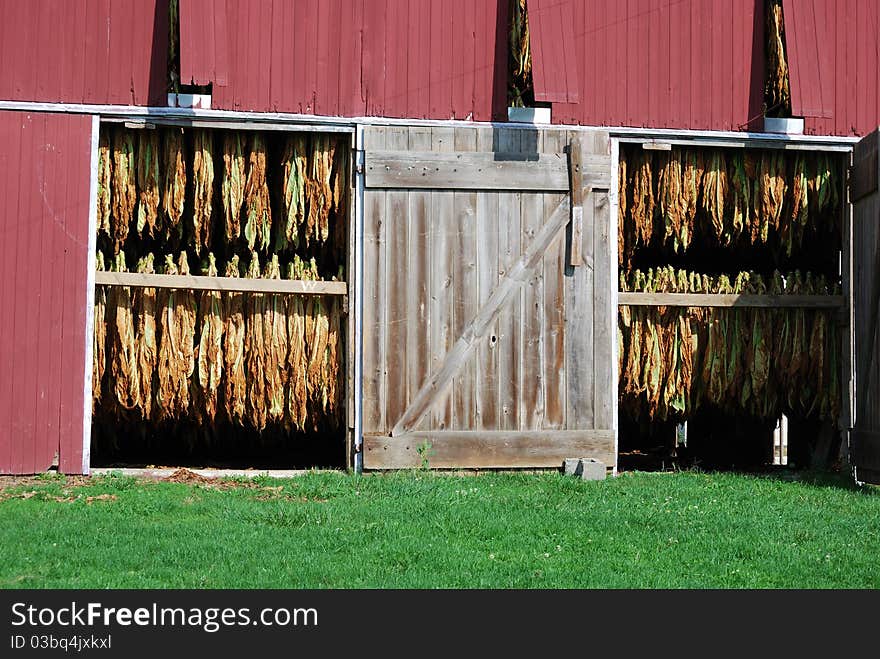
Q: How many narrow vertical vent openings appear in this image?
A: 3